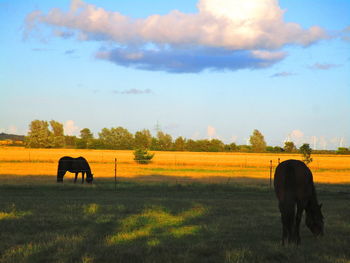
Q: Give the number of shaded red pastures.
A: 0